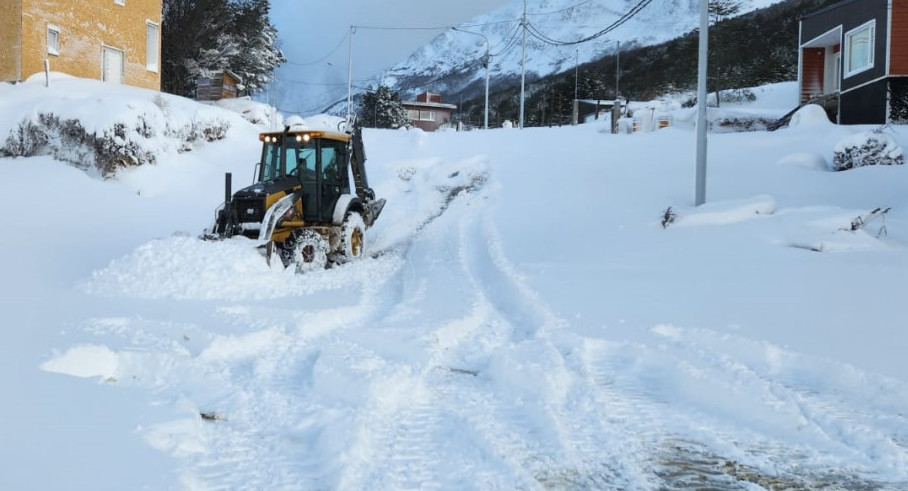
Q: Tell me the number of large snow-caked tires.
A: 2